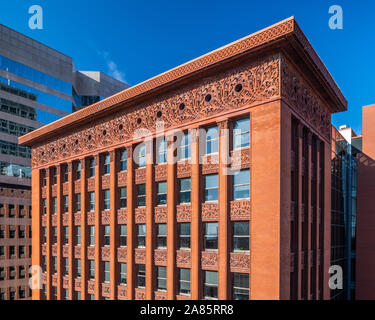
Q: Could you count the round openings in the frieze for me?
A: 12